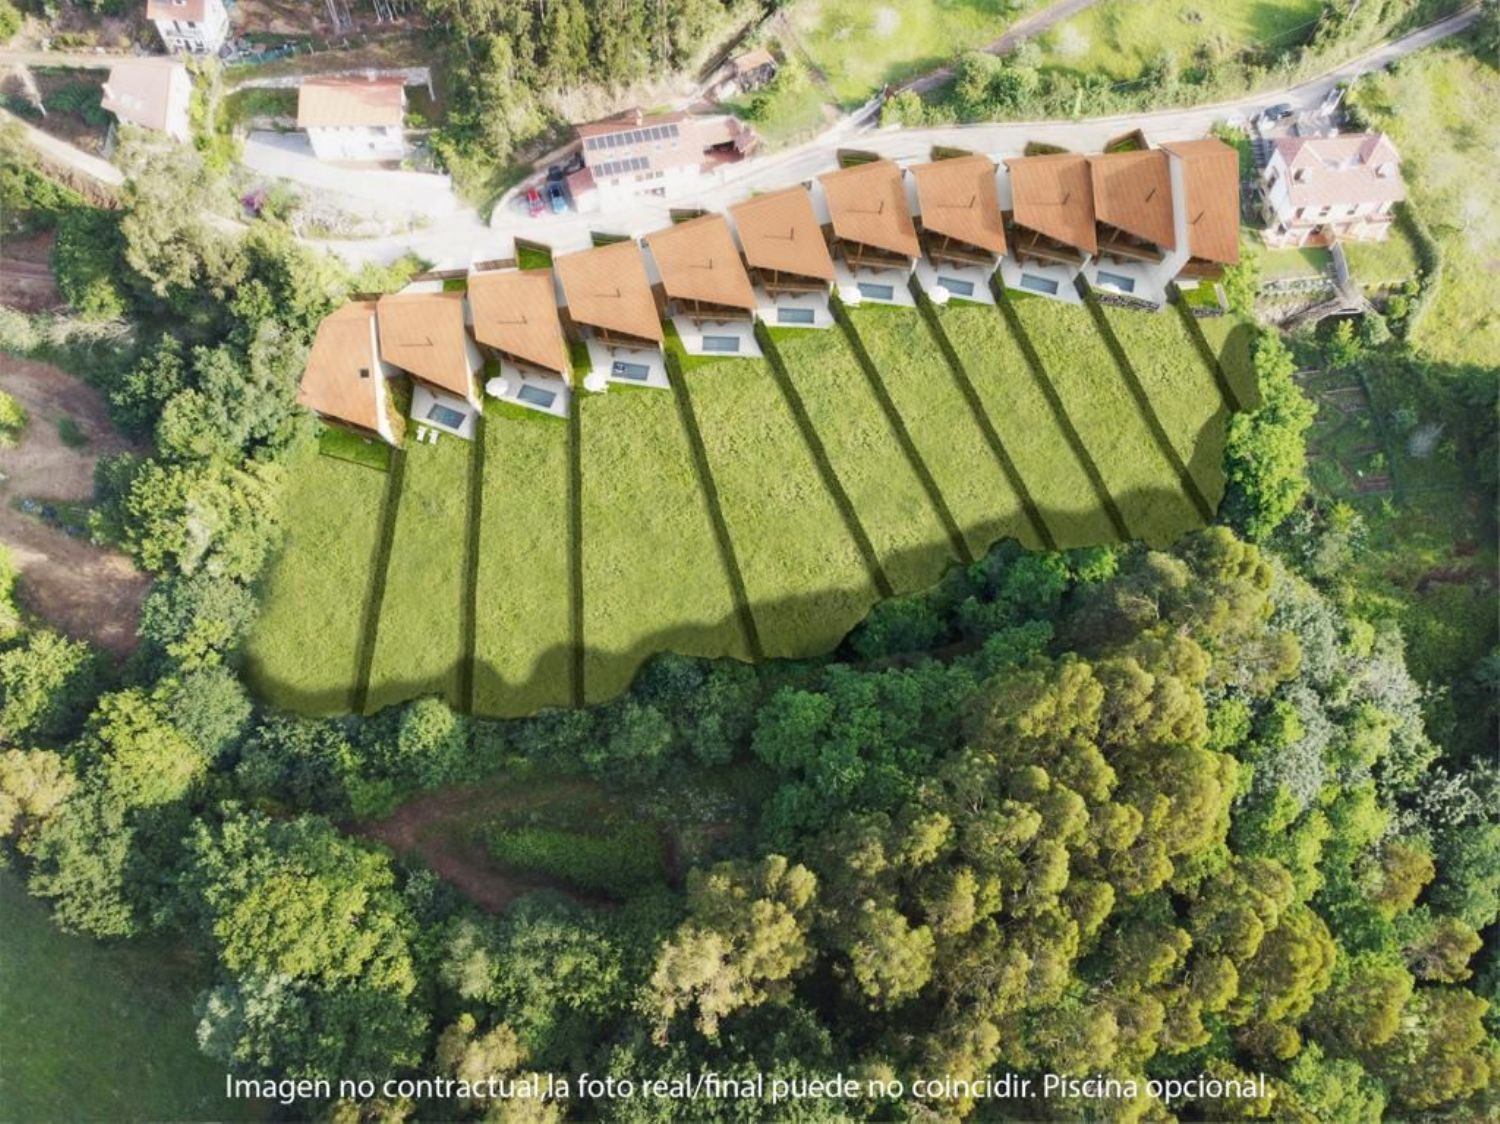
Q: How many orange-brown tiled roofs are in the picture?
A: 11